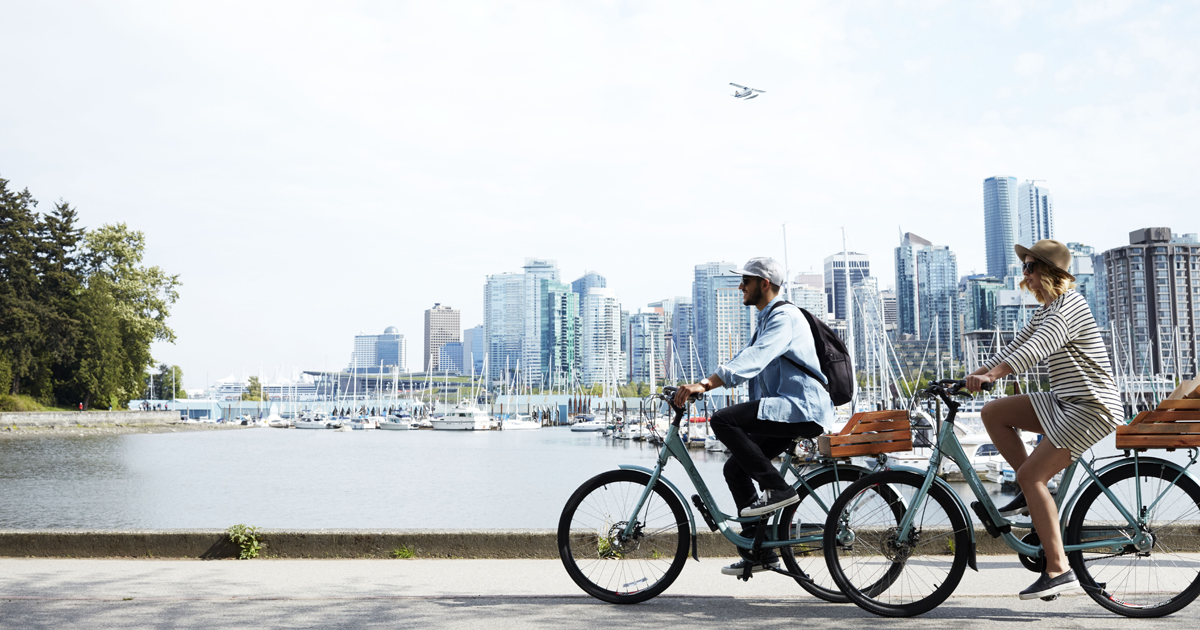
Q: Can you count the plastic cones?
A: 0